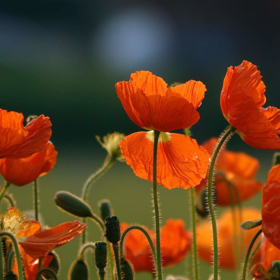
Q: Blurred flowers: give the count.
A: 3